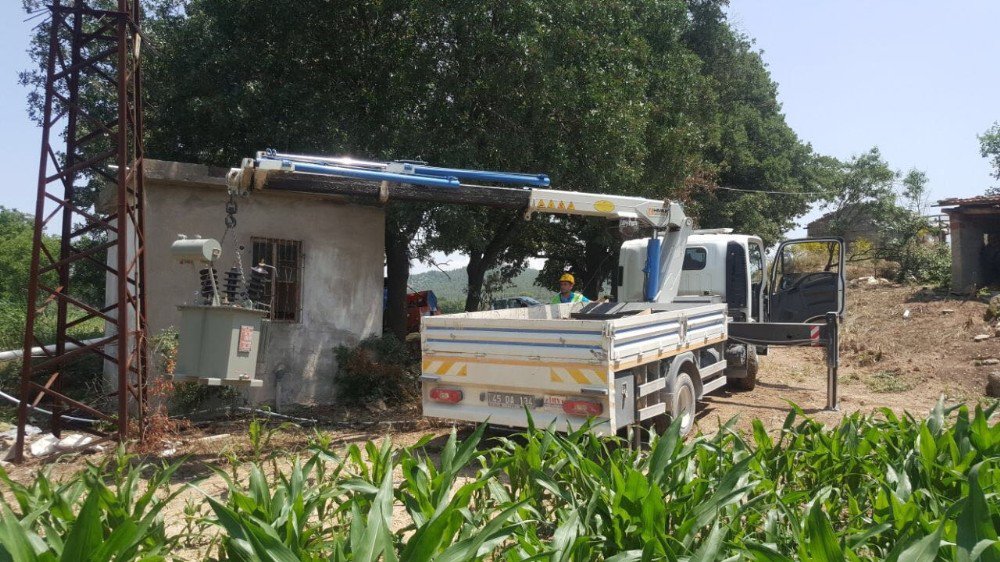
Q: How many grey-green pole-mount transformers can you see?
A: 1